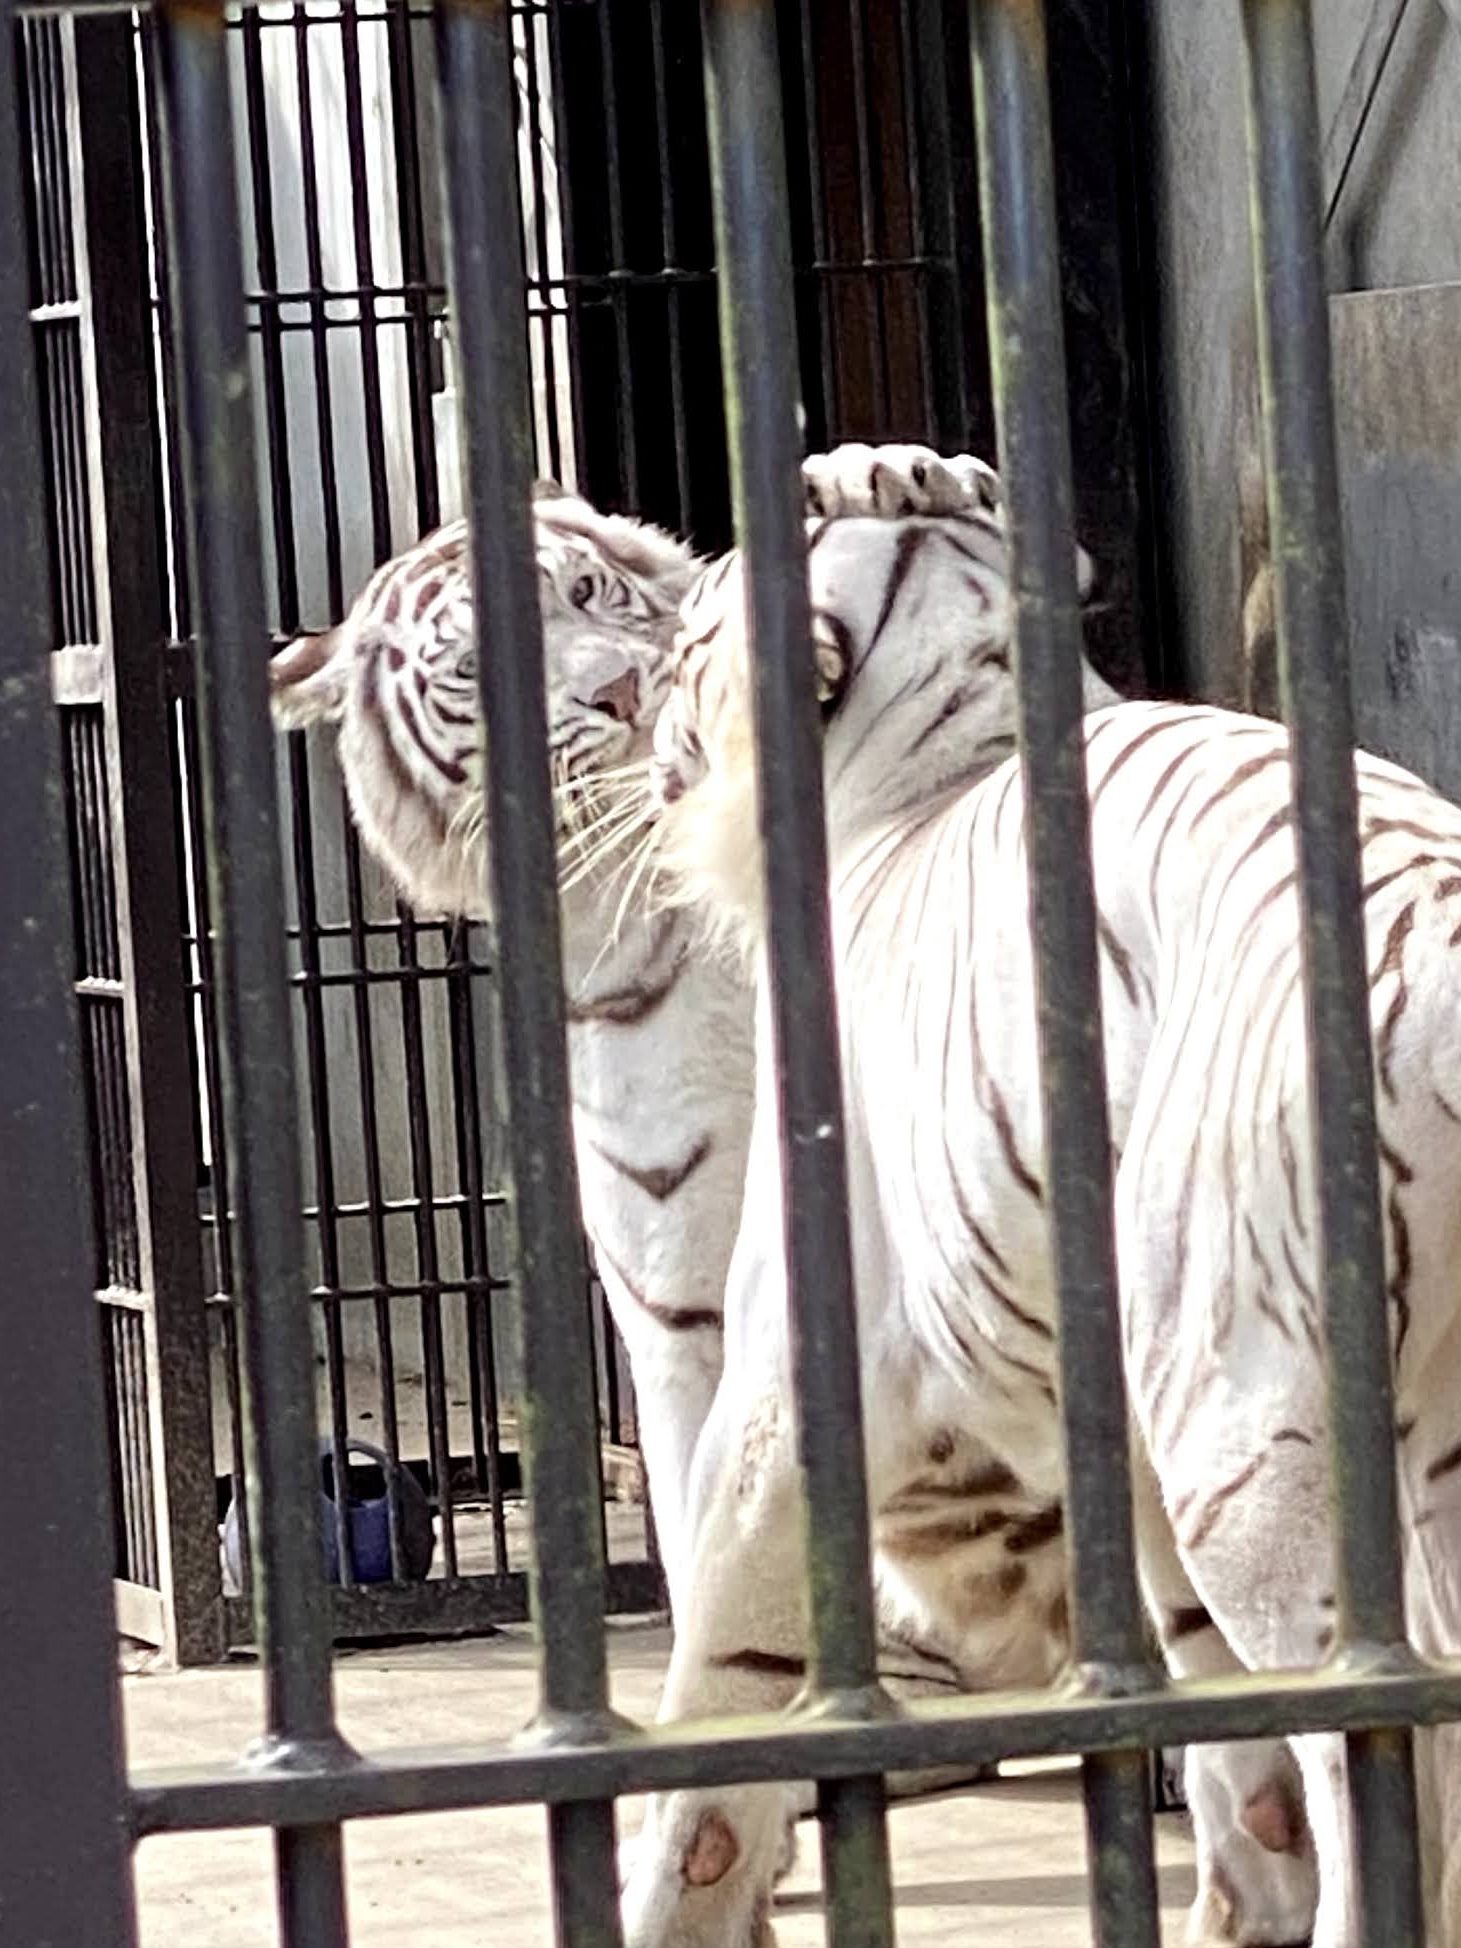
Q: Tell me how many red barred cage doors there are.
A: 0